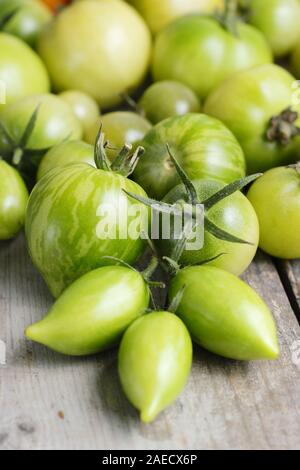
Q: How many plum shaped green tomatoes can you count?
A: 3